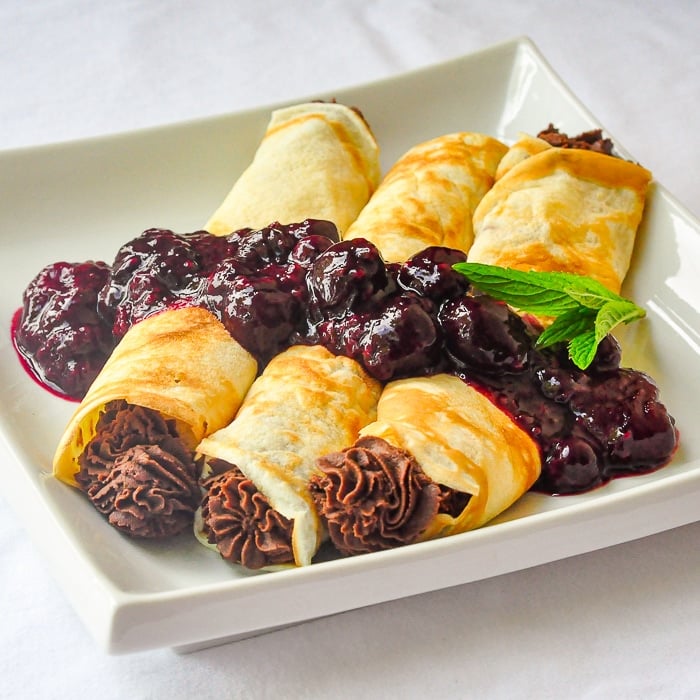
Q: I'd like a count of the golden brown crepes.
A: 6